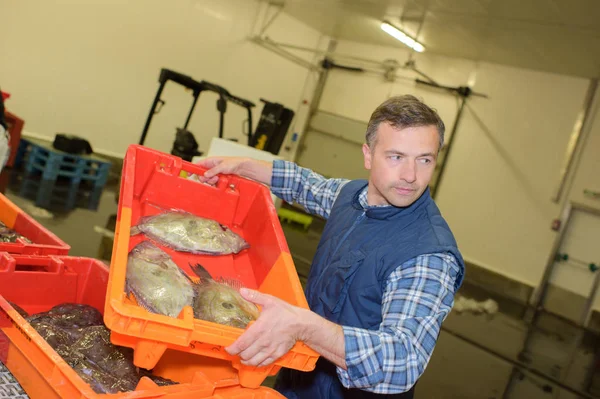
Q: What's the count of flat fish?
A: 3